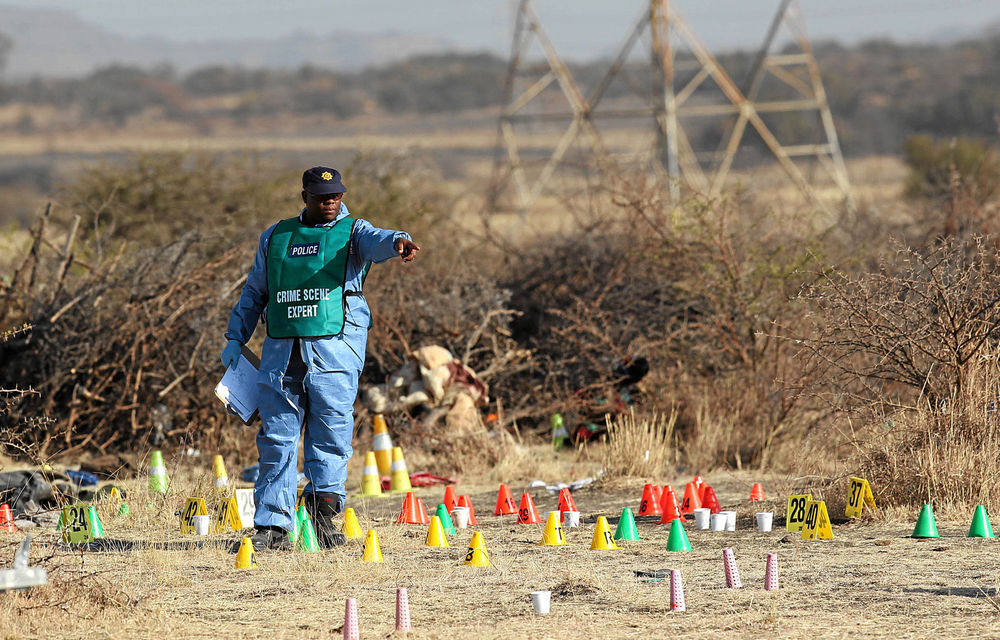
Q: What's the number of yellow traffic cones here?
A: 11